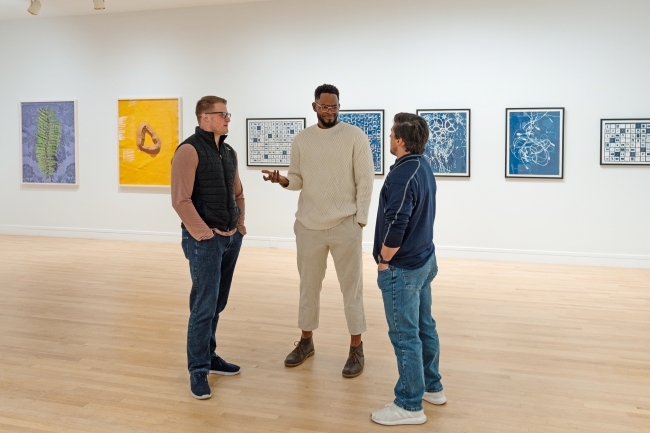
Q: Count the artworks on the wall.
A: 7